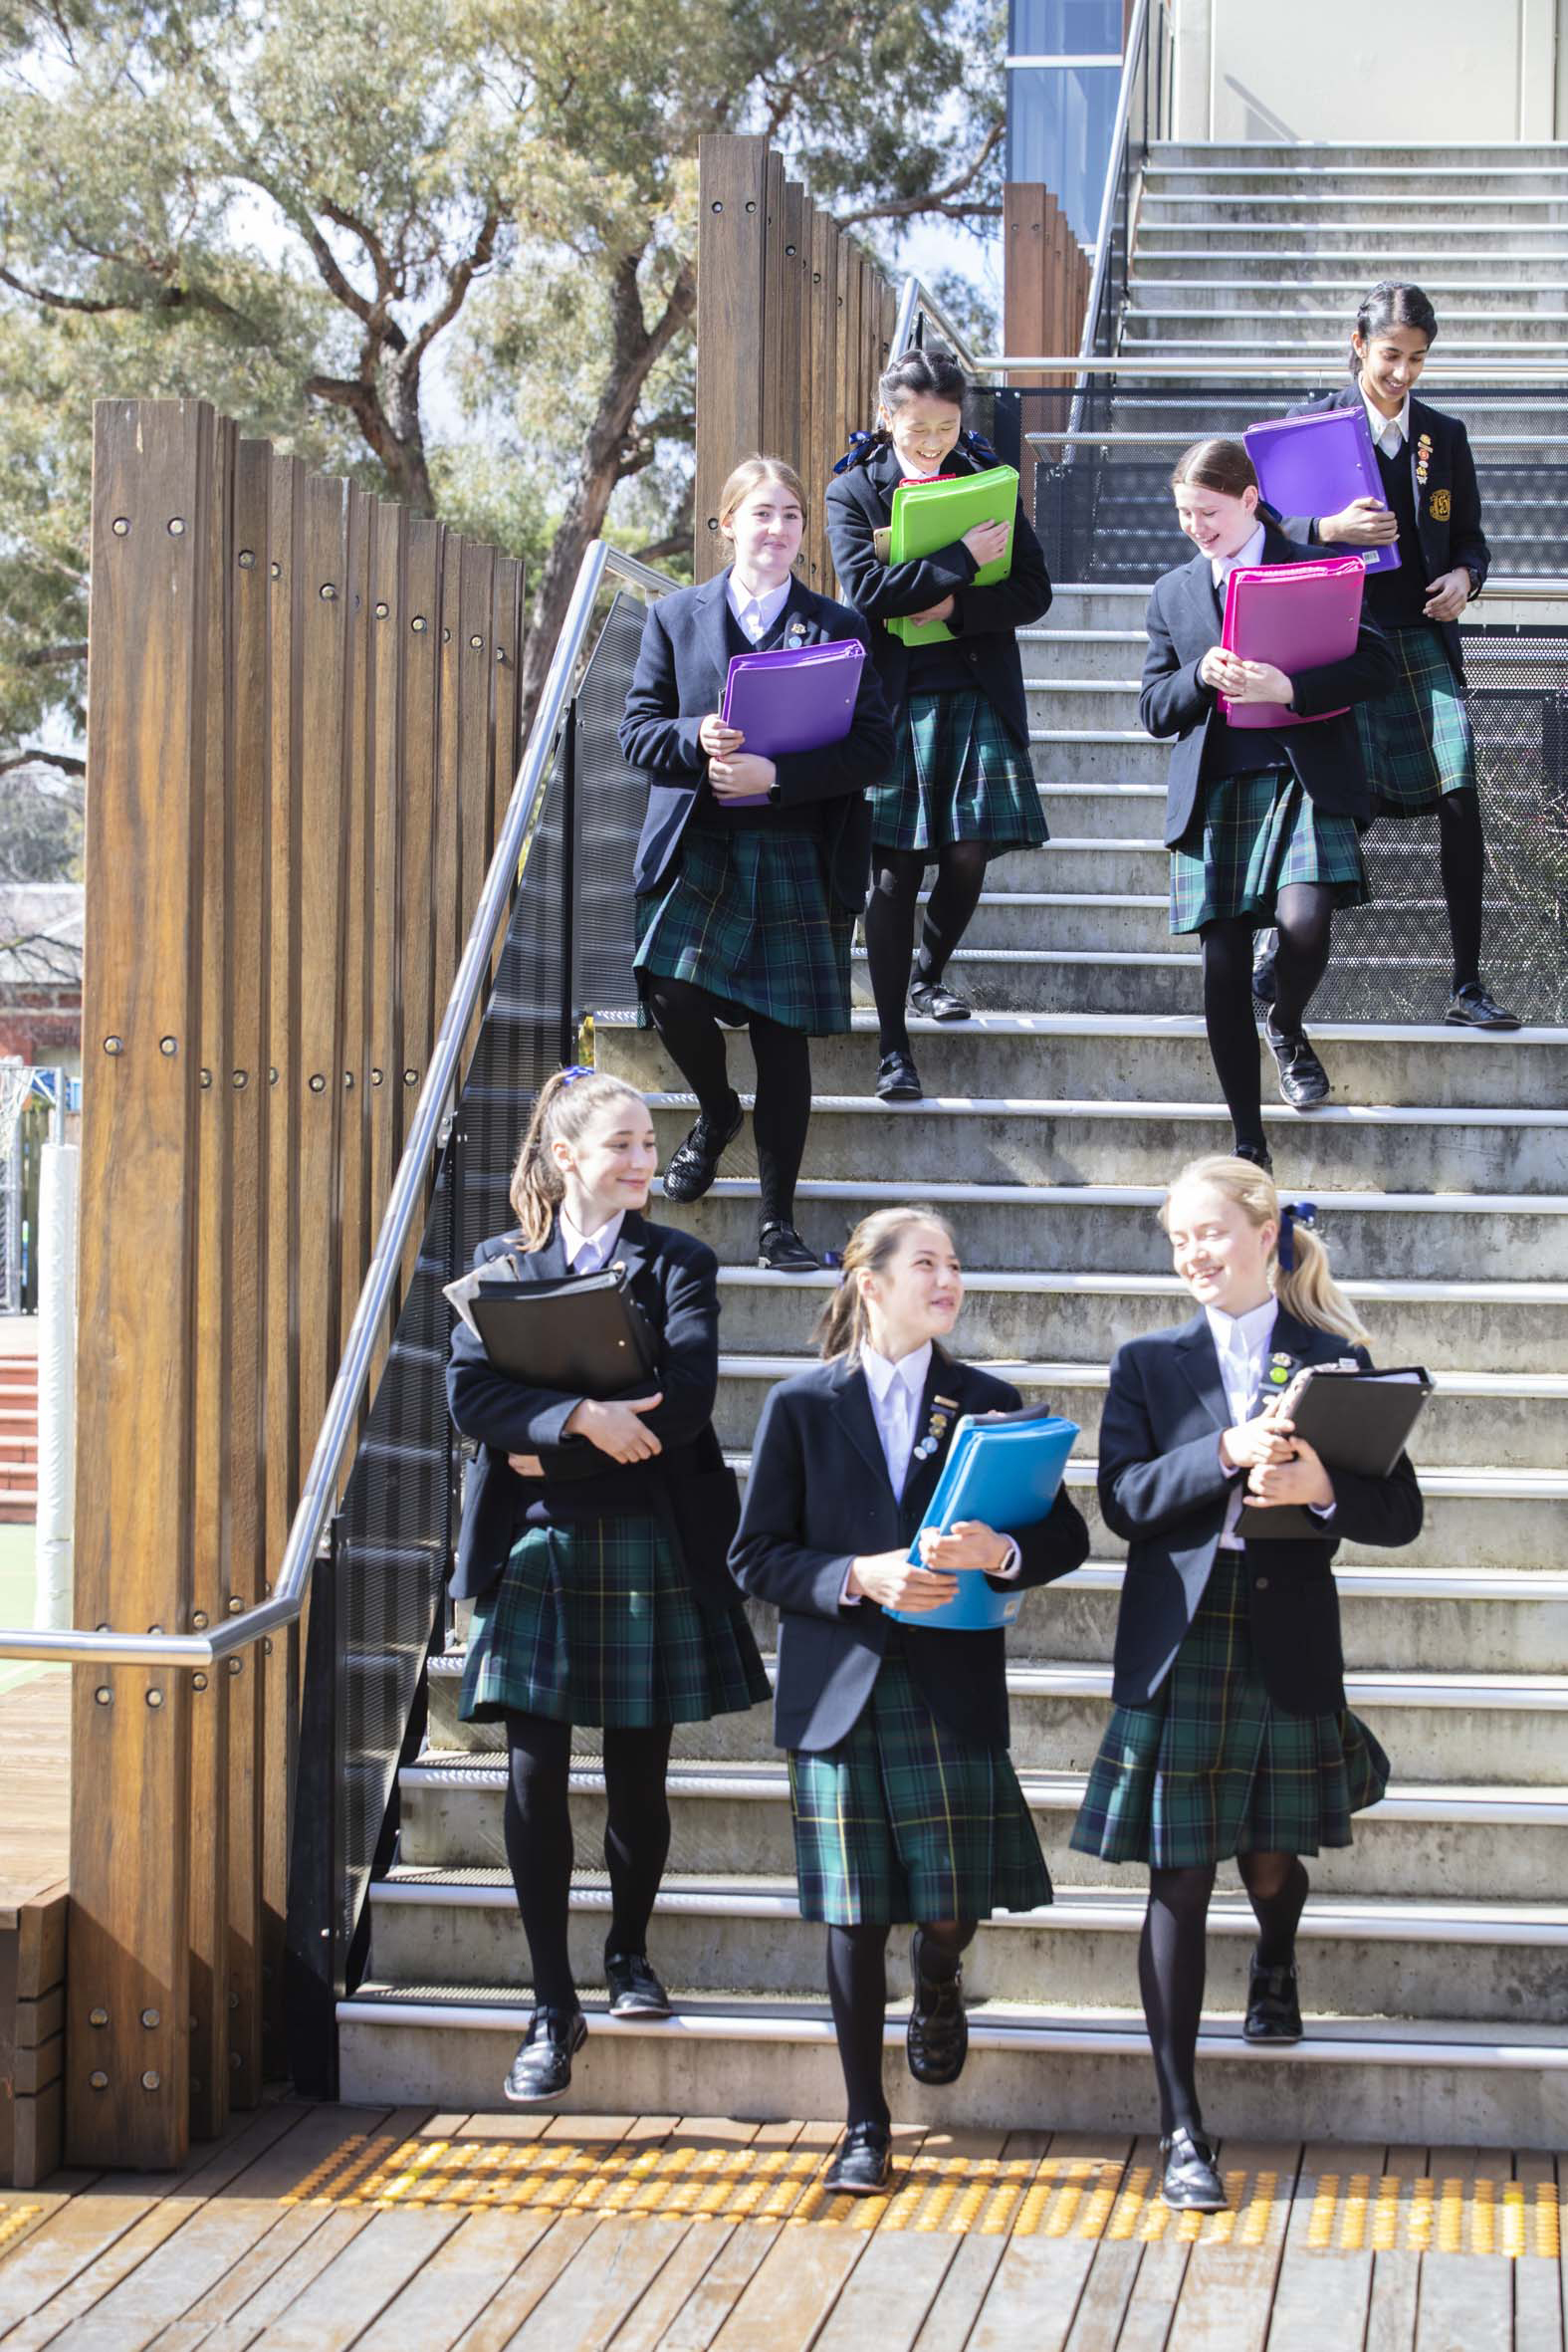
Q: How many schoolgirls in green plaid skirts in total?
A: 7